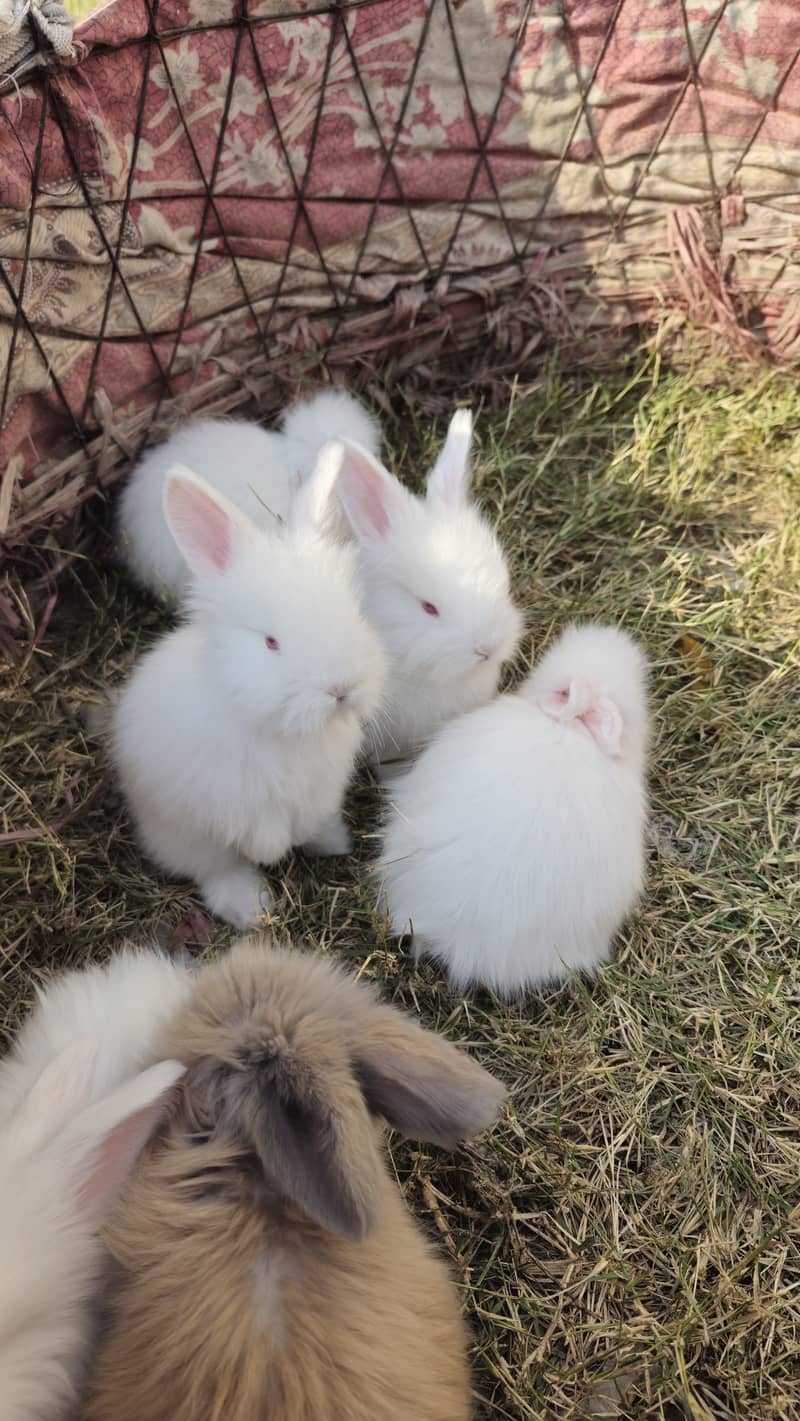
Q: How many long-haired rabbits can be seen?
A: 6